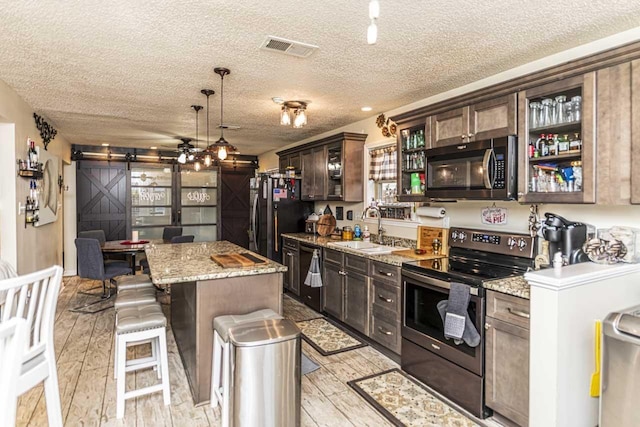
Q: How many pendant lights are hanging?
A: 3